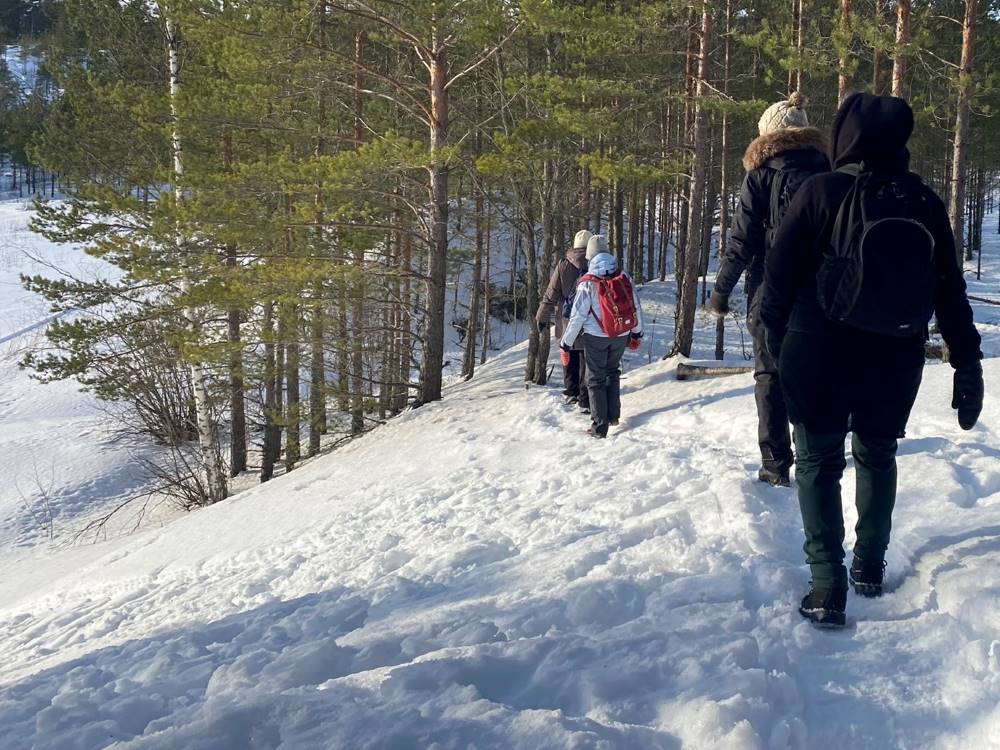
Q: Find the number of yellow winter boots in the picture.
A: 0